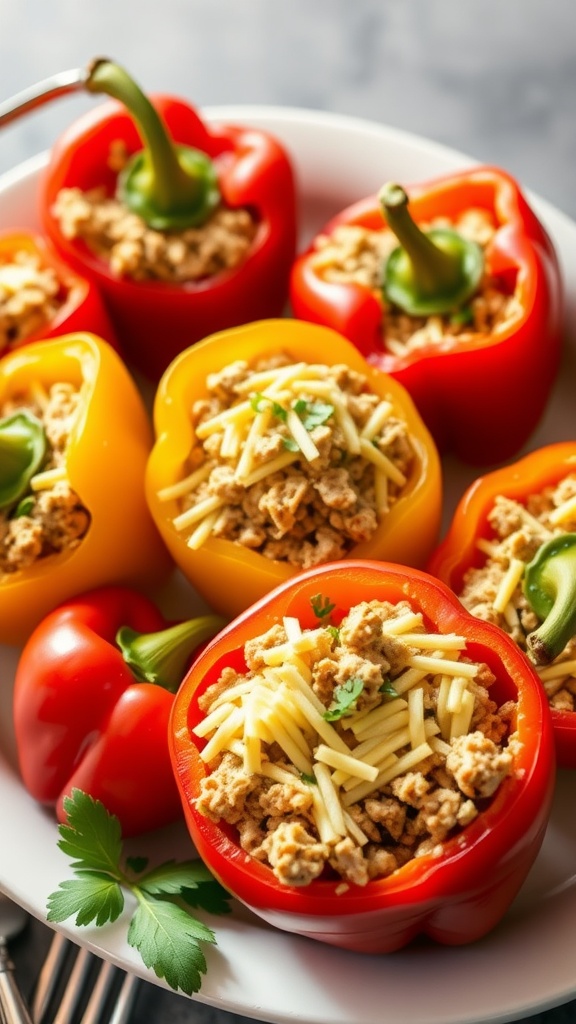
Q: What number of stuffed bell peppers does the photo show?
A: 7